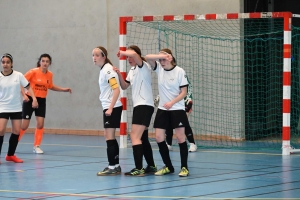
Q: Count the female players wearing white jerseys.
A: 4